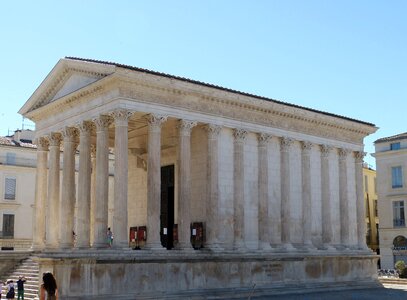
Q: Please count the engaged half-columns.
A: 8